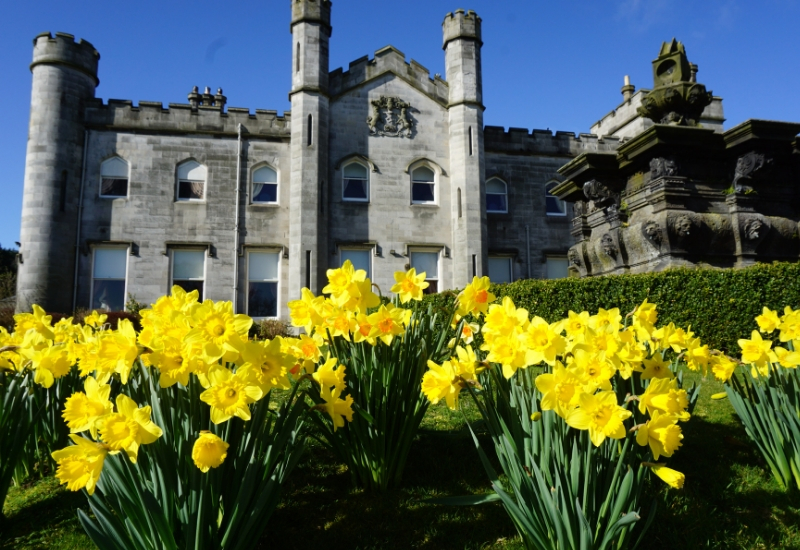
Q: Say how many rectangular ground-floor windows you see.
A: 7